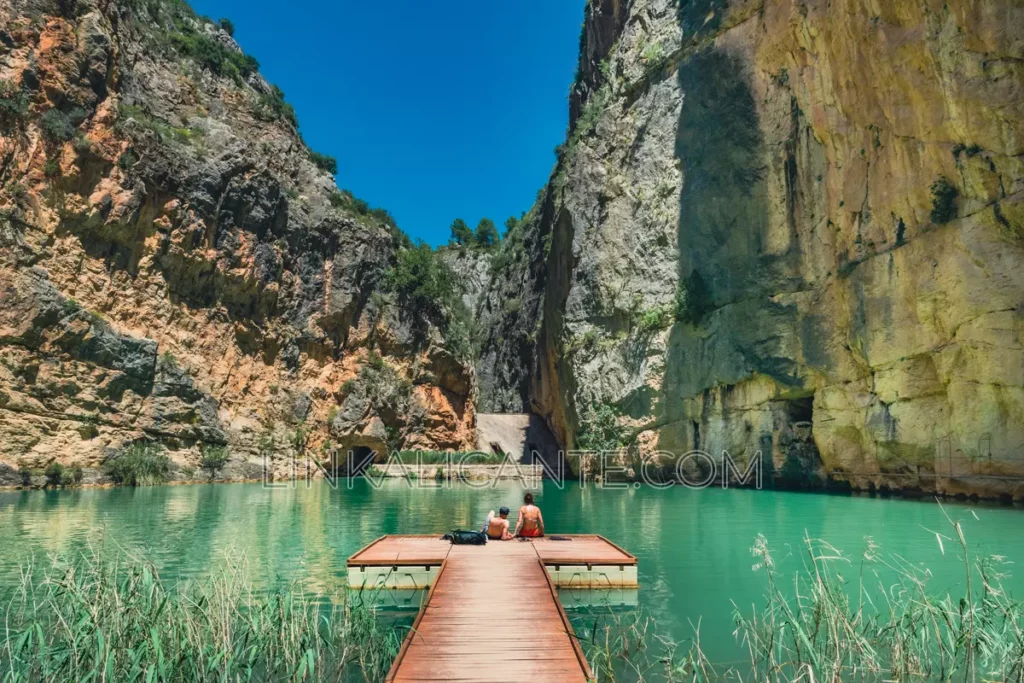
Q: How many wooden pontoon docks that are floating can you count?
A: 1